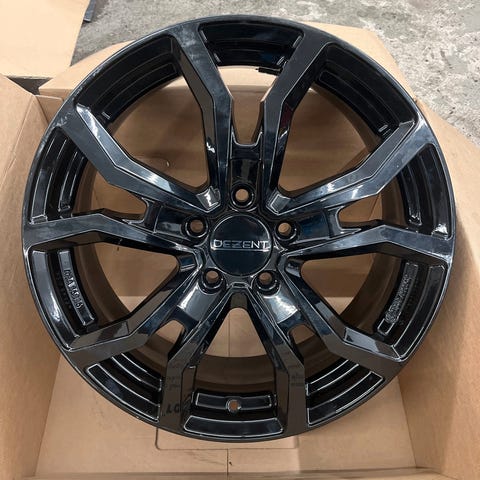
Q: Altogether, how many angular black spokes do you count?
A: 10